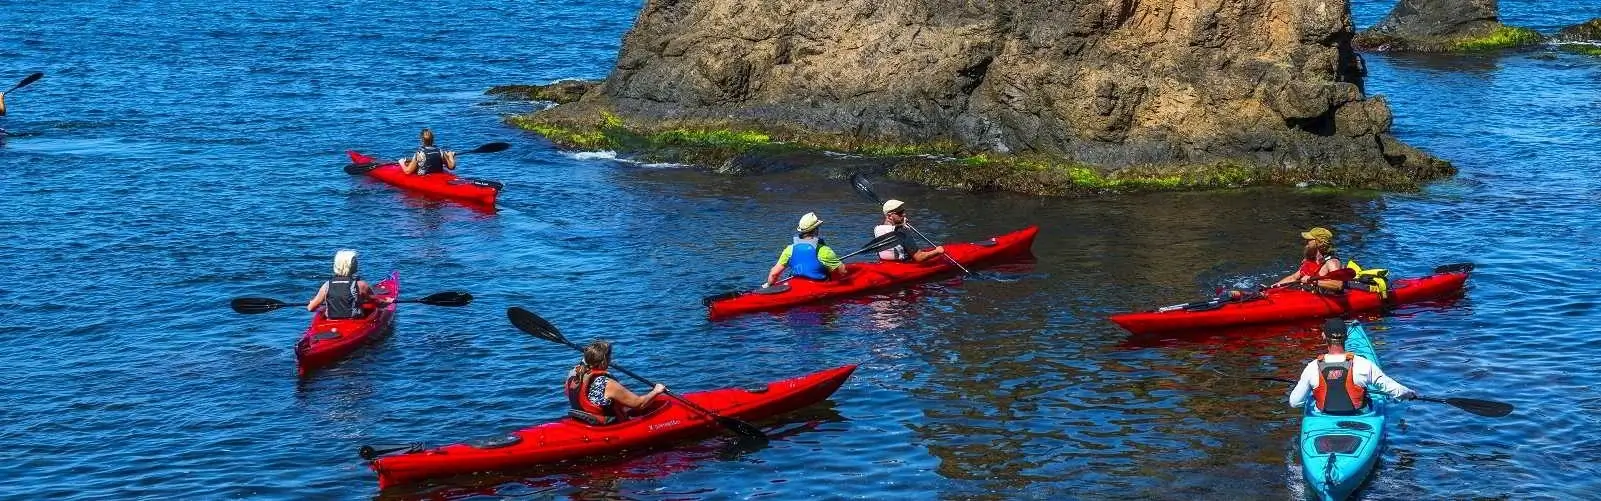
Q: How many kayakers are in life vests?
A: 7